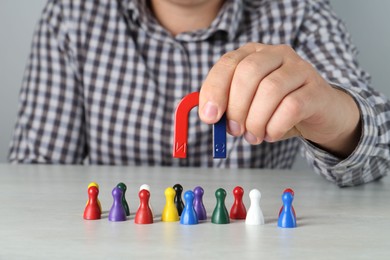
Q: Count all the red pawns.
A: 4